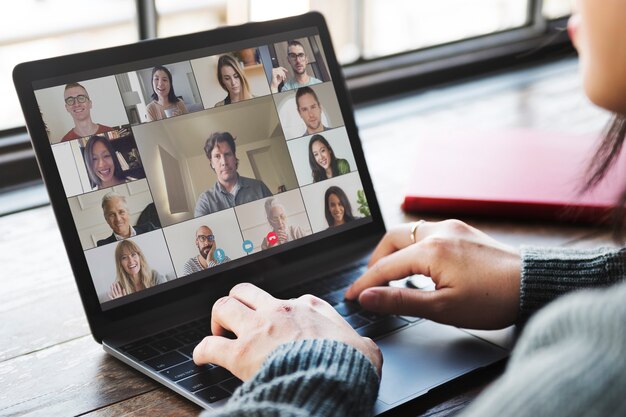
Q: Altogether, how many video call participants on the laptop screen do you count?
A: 13